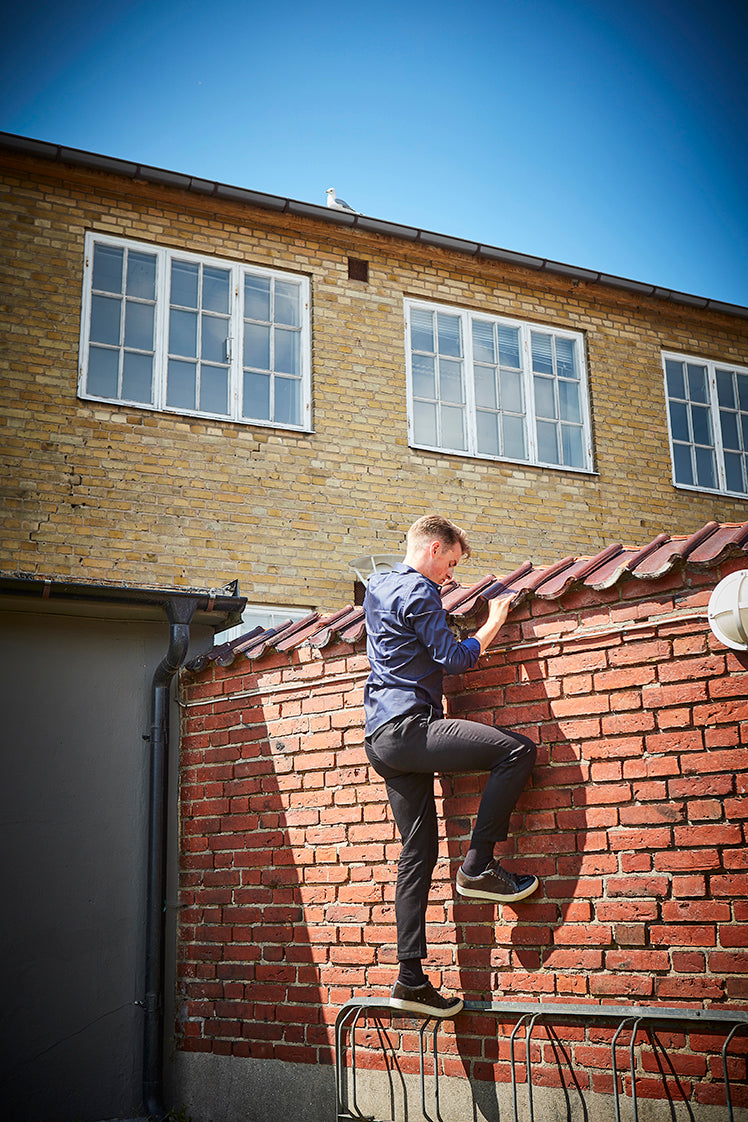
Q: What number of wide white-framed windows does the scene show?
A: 3